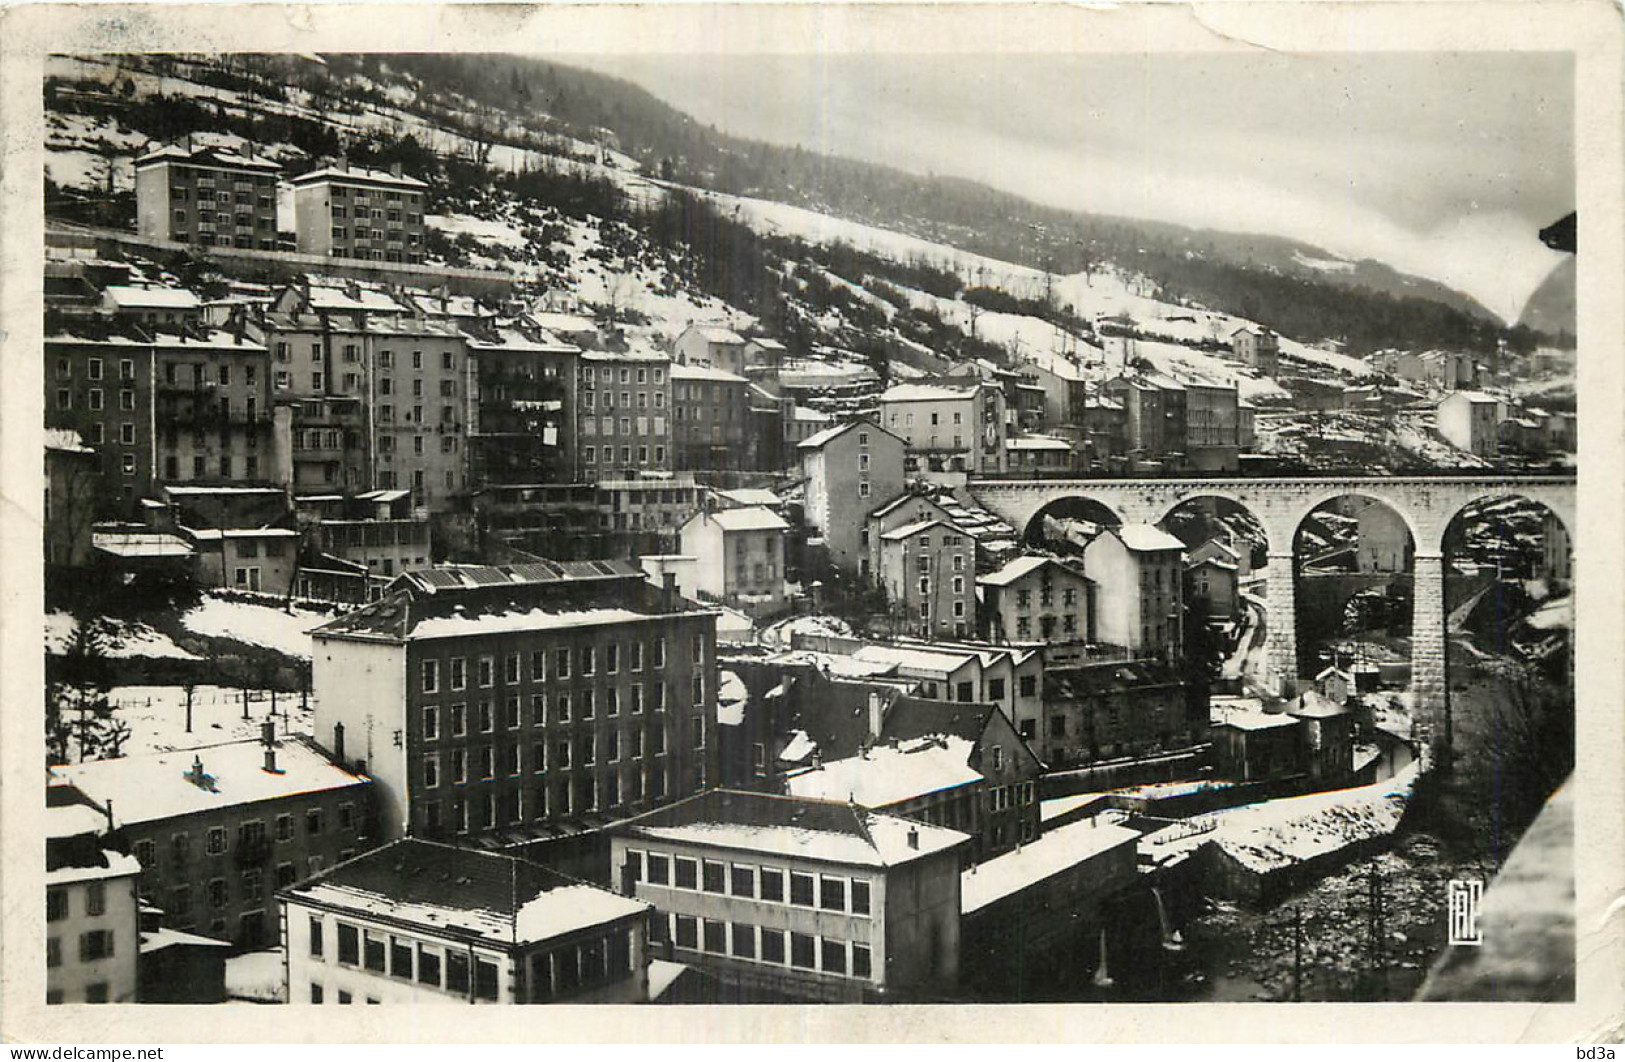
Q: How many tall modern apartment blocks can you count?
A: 2